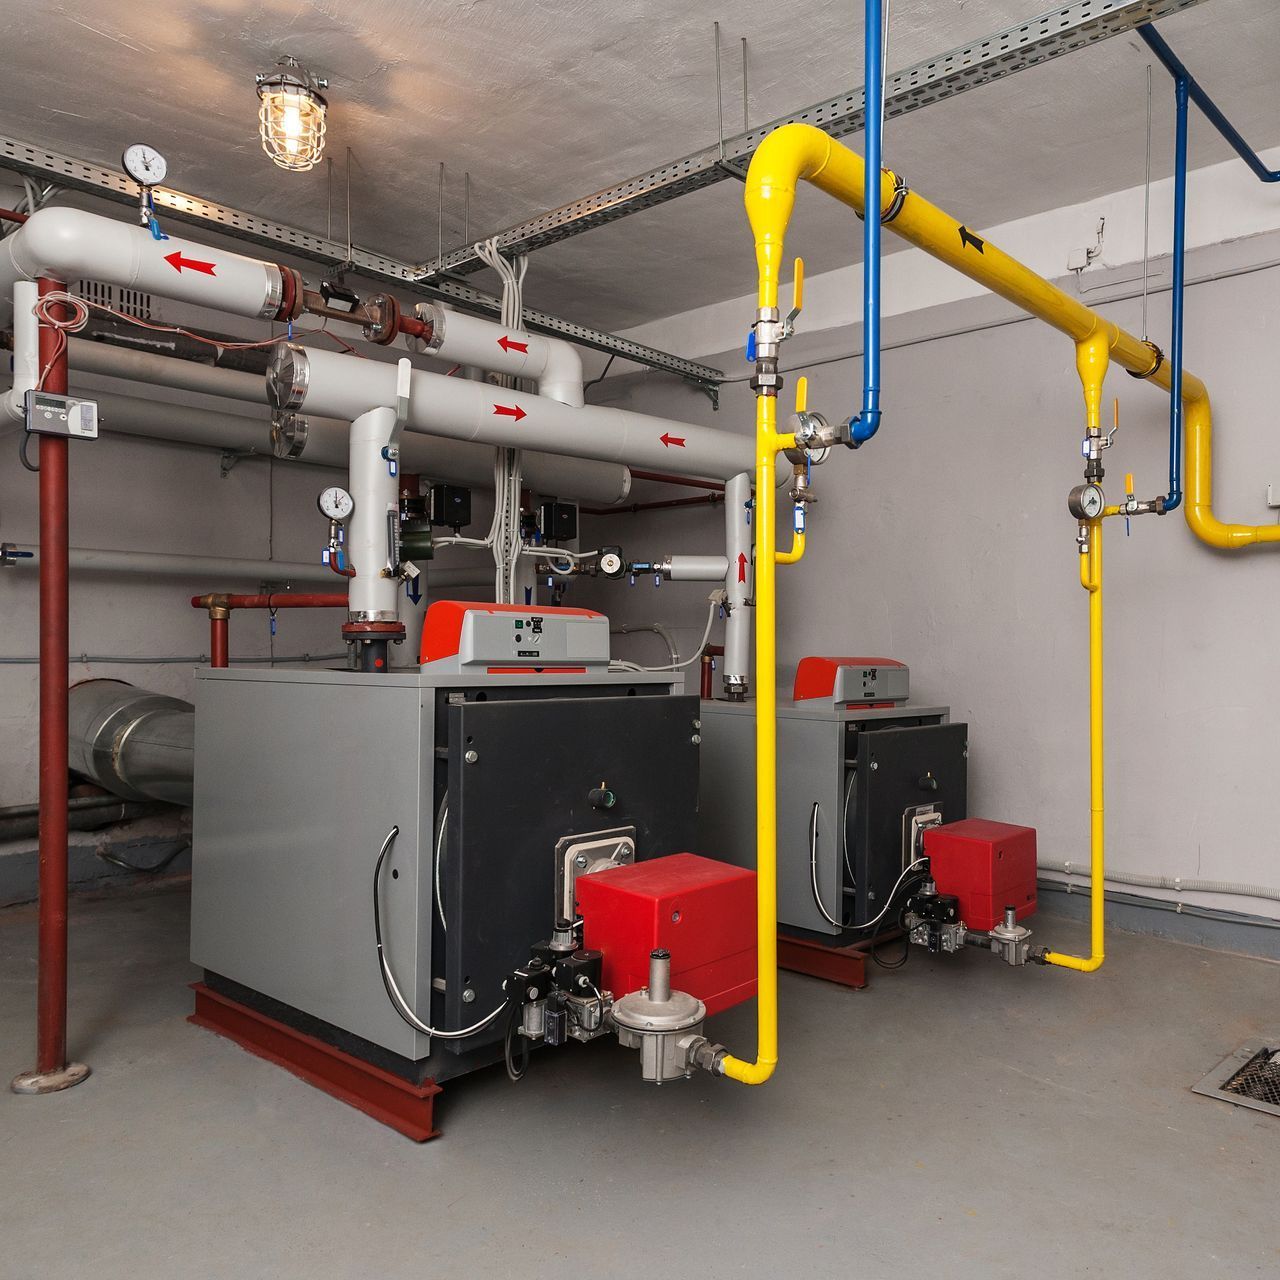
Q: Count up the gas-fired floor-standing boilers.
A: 2